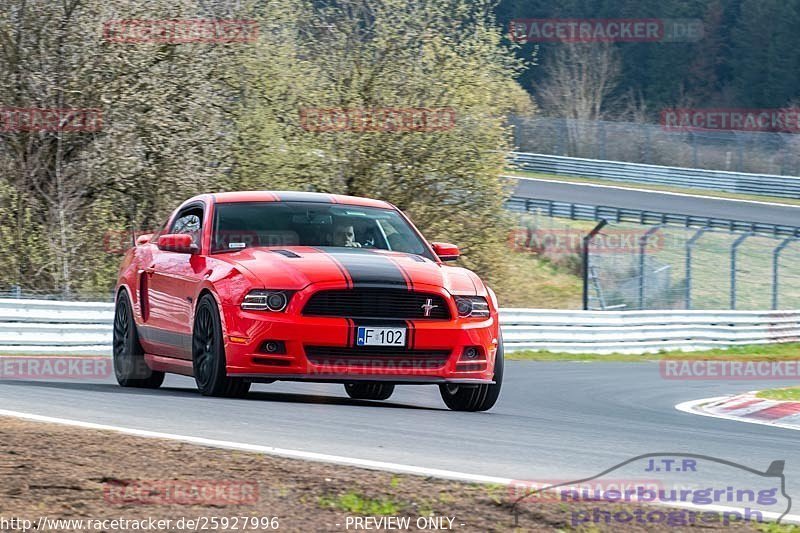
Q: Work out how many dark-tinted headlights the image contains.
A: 2